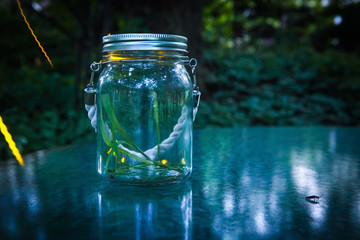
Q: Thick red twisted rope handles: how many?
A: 0